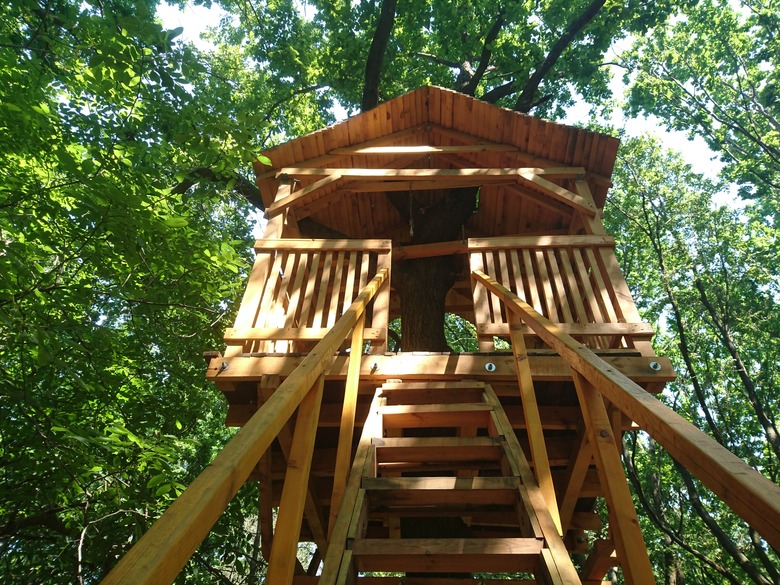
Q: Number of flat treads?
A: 5